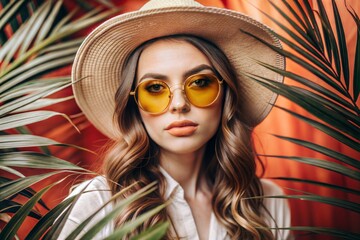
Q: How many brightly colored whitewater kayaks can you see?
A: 0